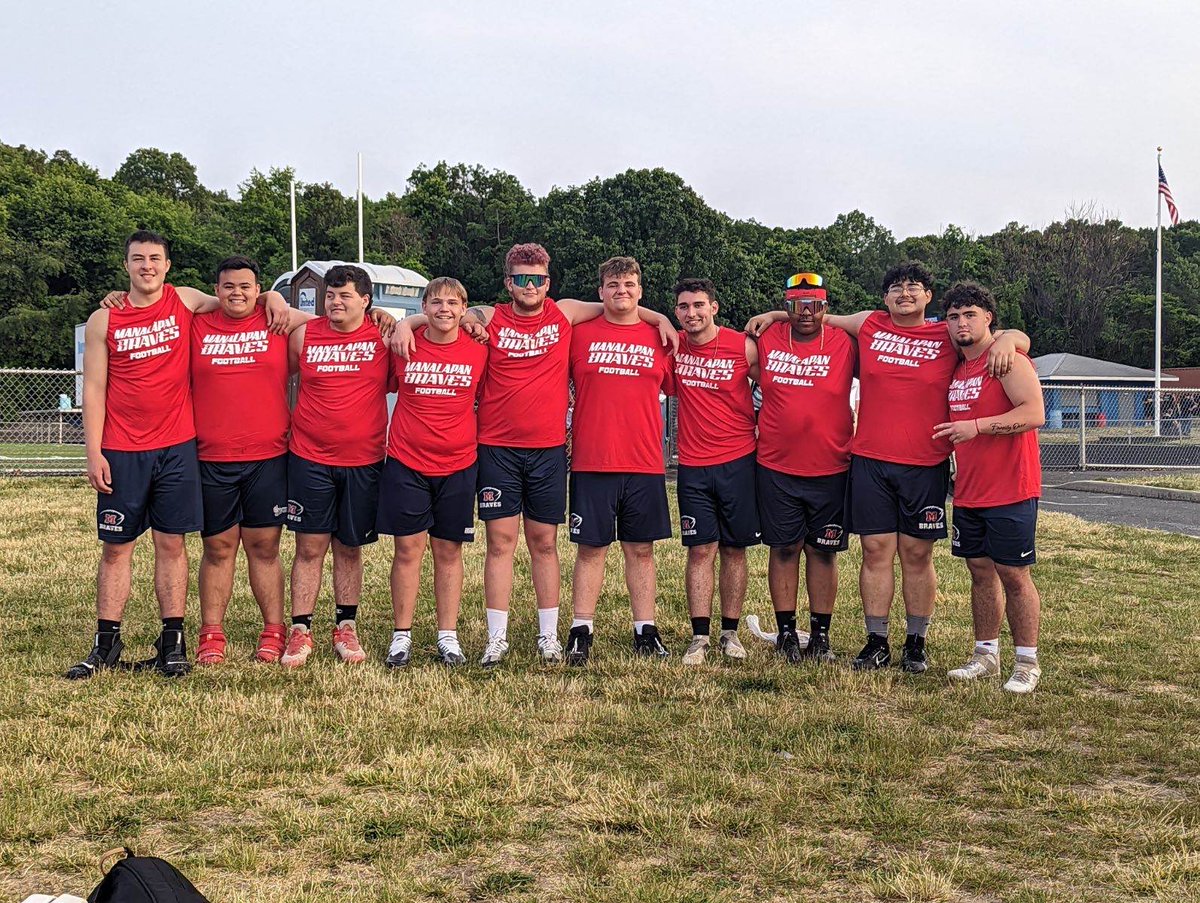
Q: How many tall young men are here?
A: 10